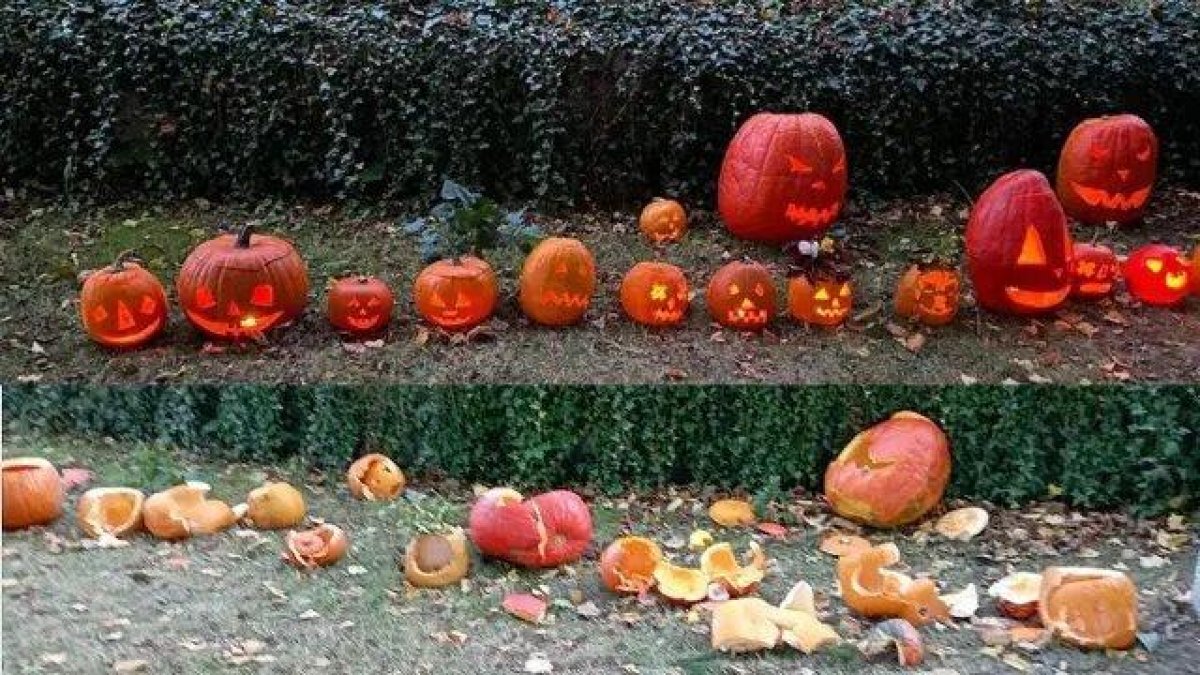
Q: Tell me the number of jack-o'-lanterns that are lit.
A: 15